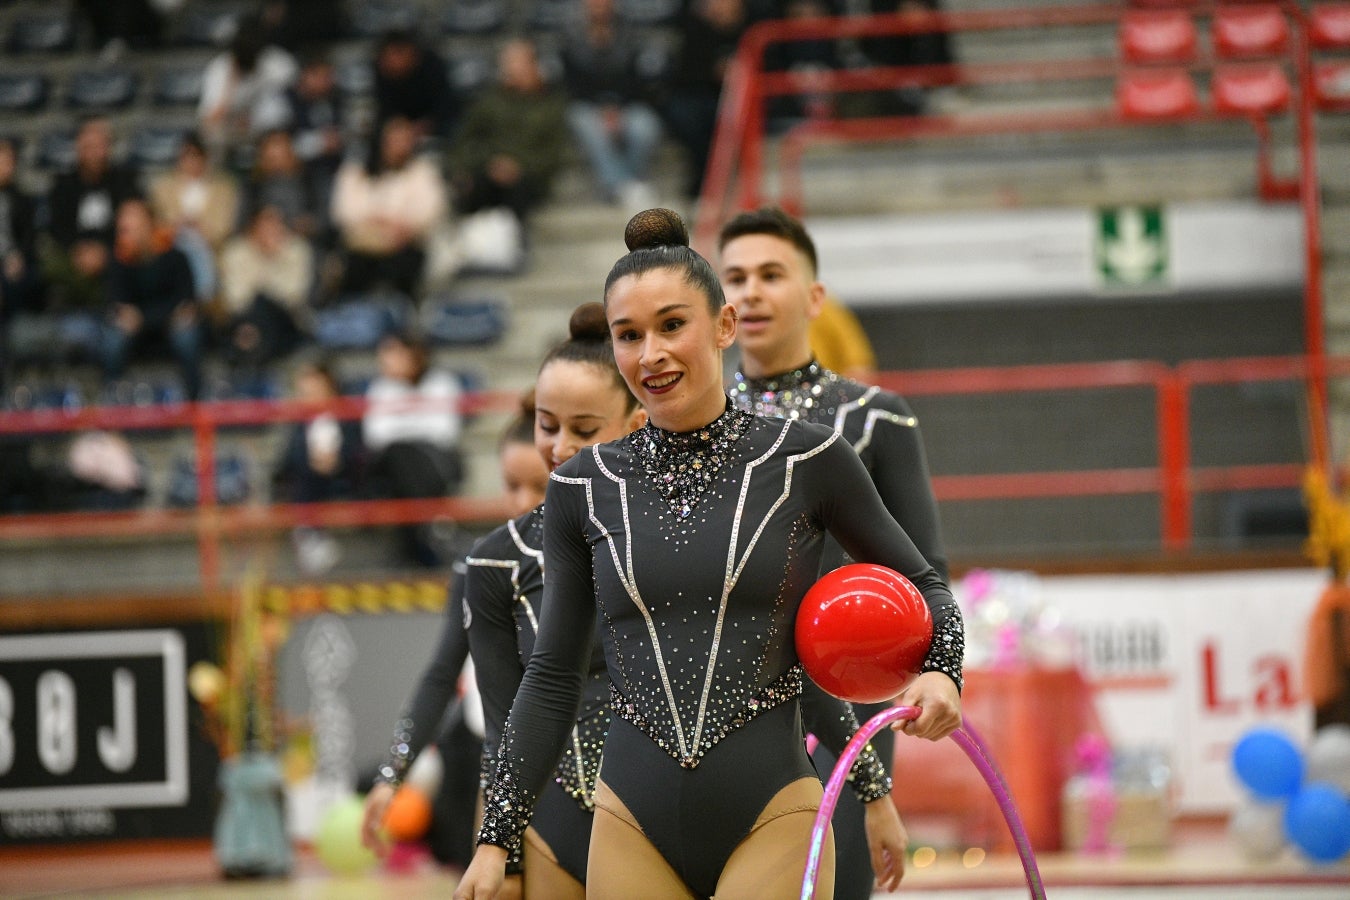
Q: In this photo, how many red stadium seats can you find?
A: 6